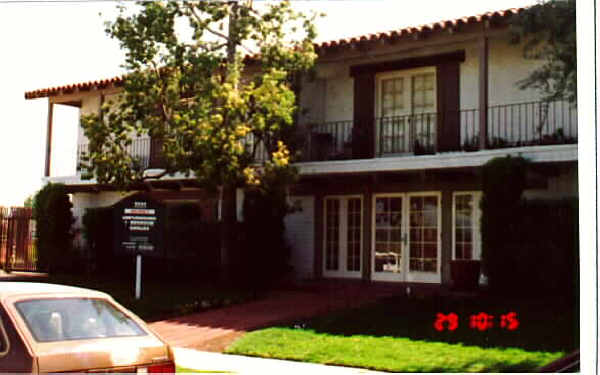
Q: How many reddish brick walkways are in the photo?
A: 1